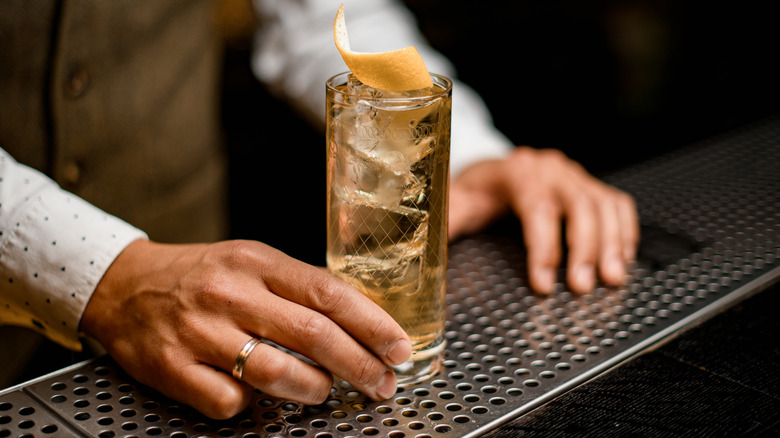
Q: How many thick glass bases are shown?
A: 1